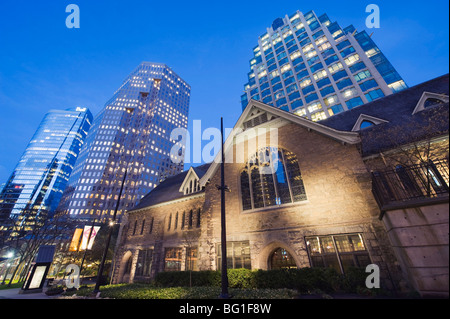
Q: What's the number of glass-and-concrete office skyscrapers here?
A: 3